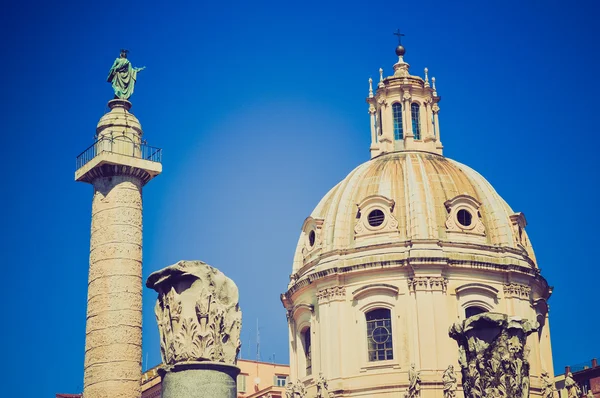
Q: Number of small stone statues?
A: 6